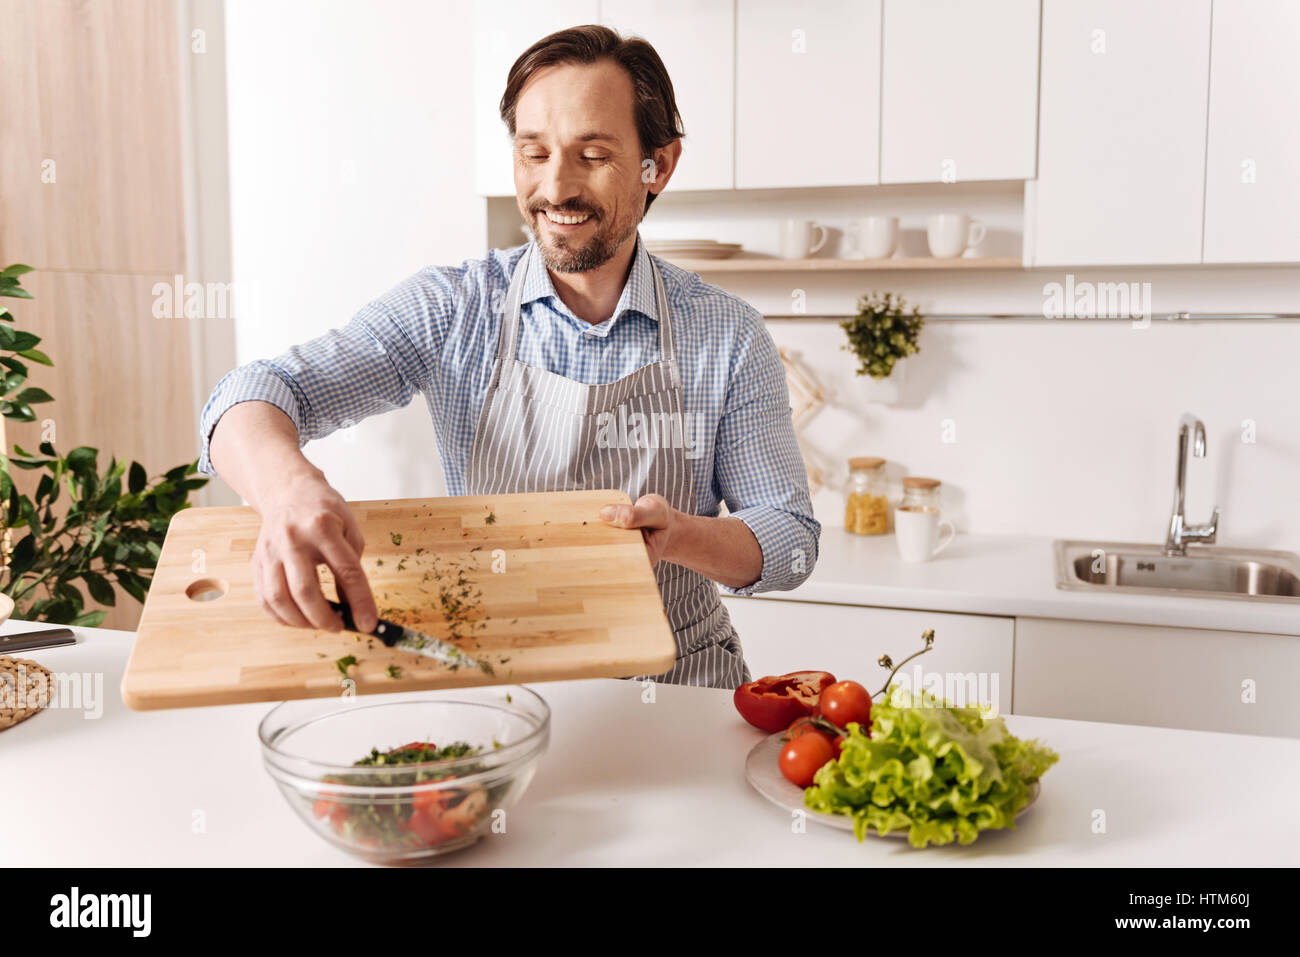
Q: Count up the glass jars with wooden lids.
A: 2